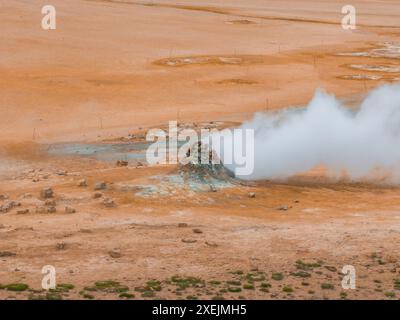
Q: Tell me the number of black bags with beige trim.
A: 0